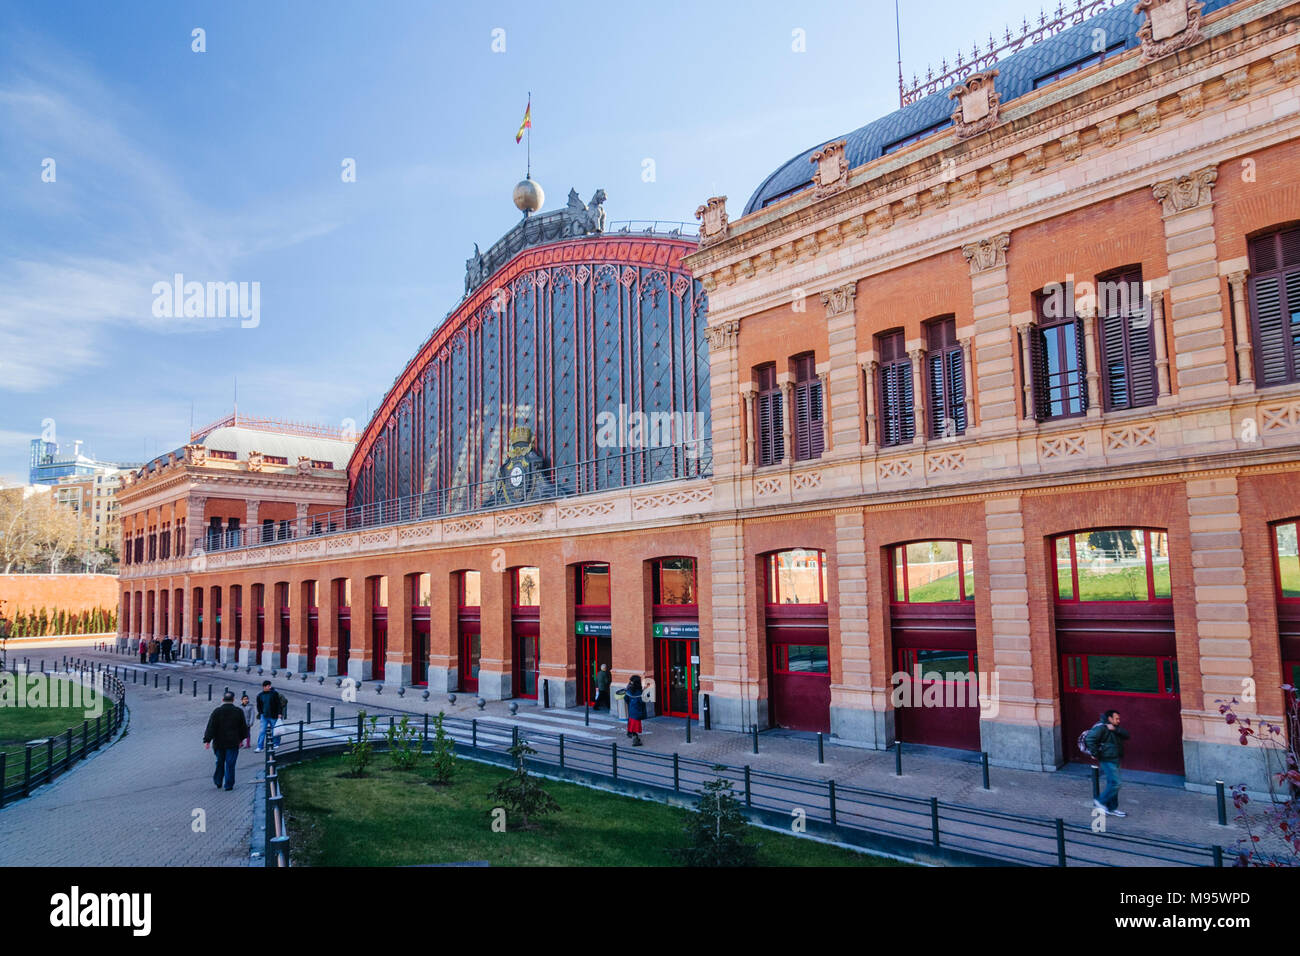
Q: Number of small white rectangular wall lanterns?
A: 0